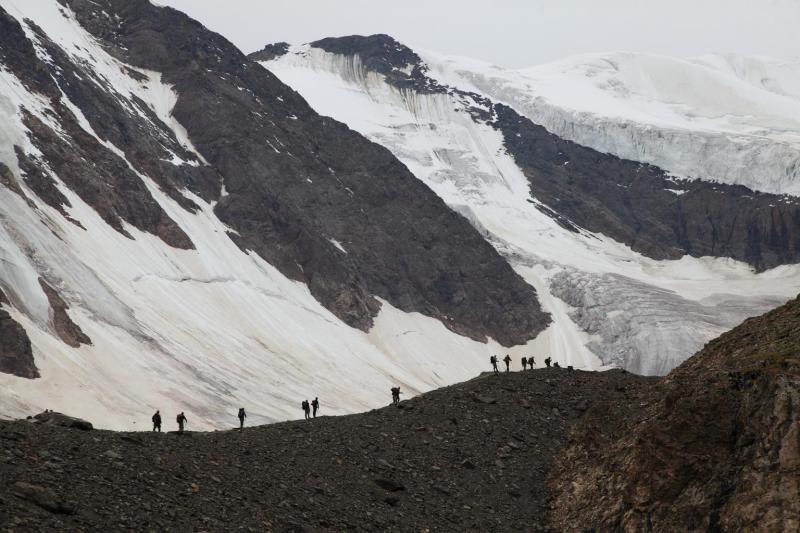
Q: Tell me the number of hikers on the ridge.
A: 11